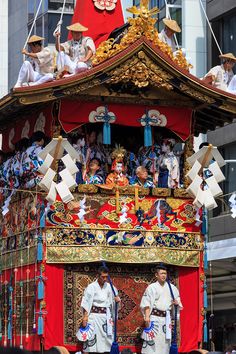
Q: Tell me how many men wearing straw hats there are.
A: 4